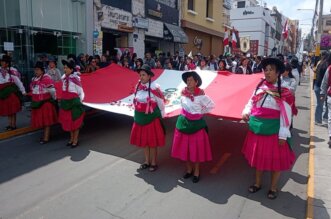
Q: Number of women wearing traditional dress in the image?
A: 6